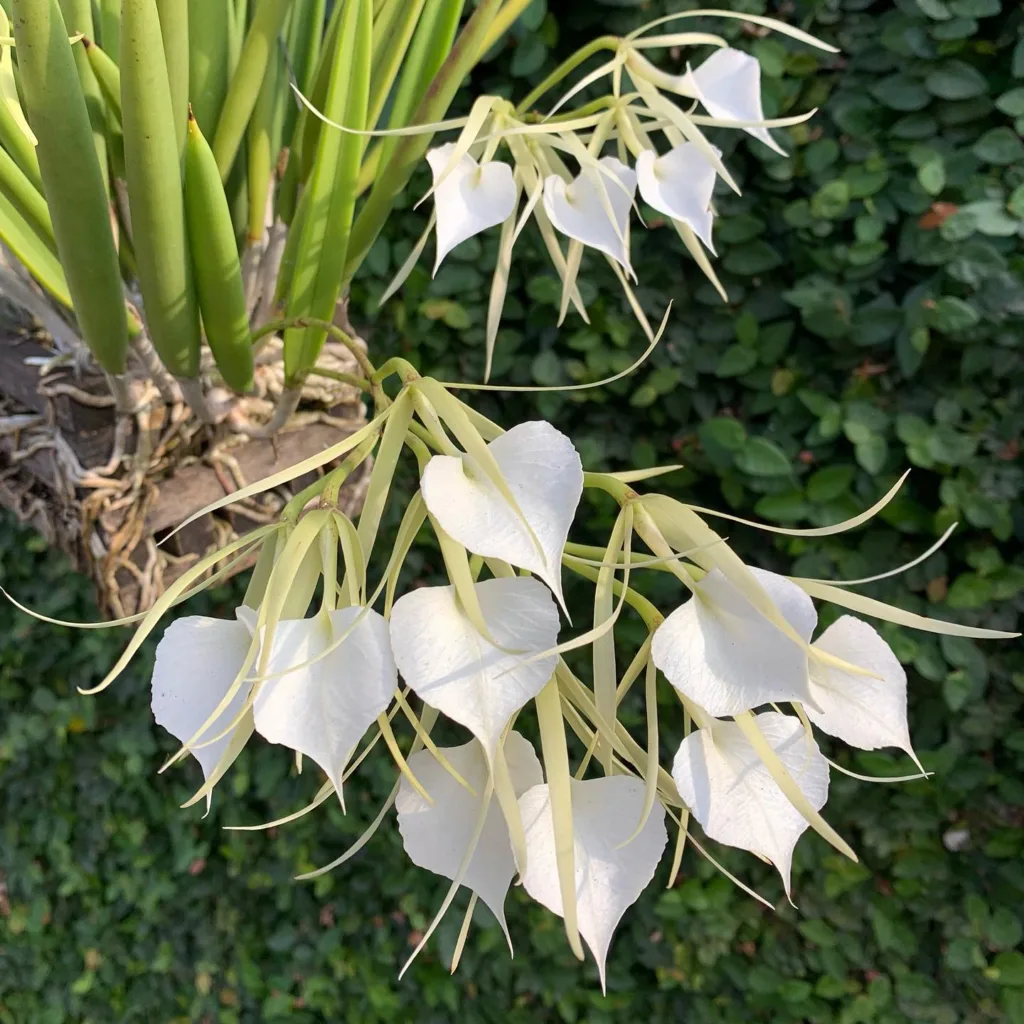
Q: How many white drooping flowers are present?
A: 13